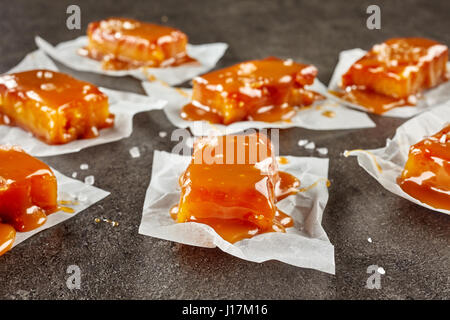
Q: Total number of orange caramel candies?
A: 7